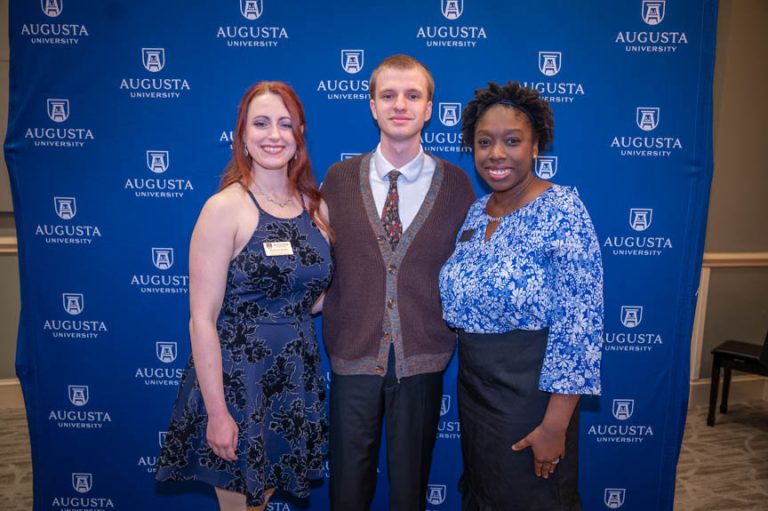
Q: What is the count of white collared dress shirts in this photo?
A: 1